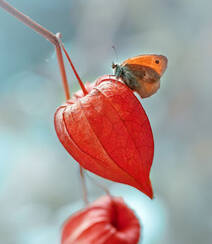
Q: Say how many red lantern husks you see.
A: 2